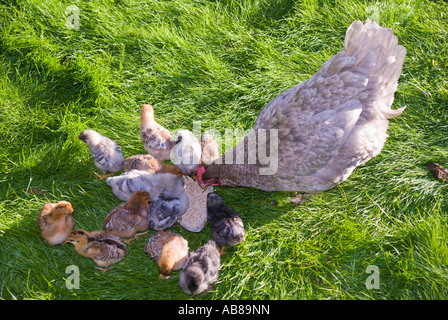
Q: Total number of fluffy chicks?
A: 13